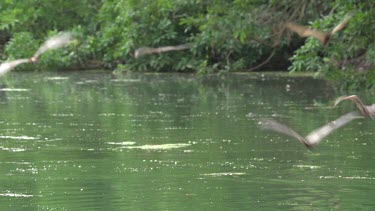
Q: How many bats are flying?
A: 5